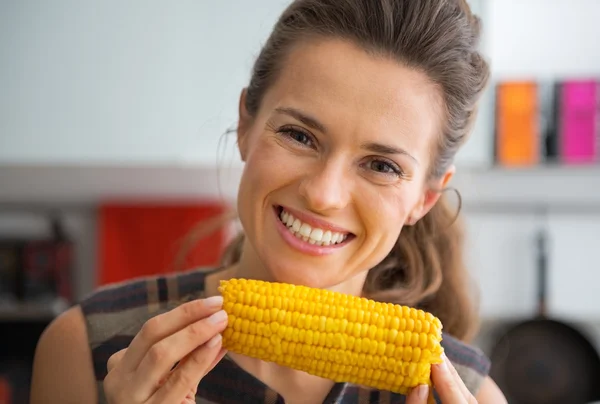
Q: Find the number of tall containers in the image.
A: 2